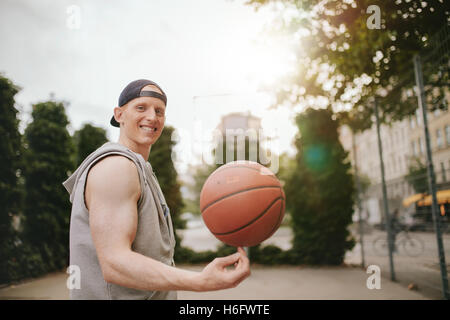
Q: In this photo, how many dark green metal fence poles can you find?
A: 3